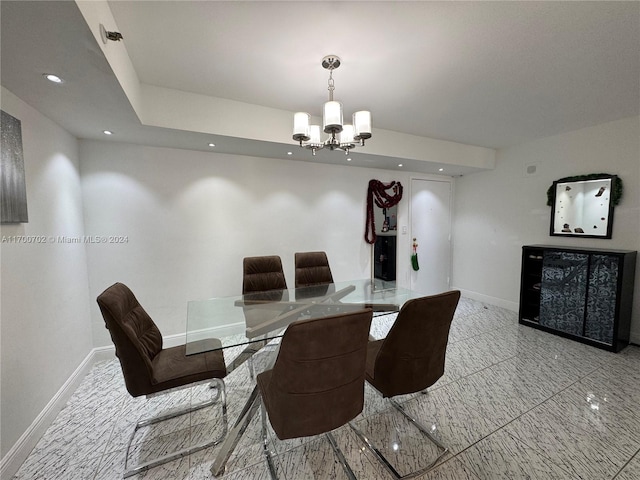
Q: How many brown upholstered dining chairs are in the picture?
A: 5